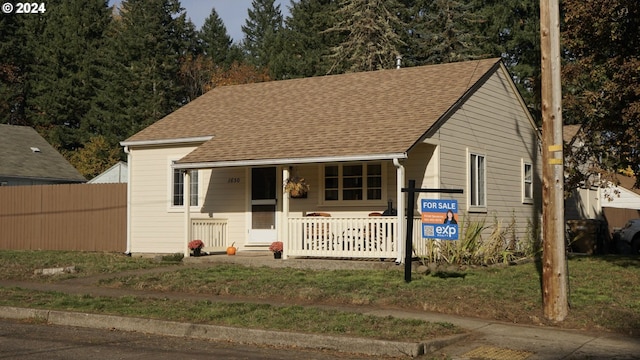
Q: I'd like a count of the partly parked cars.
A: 1